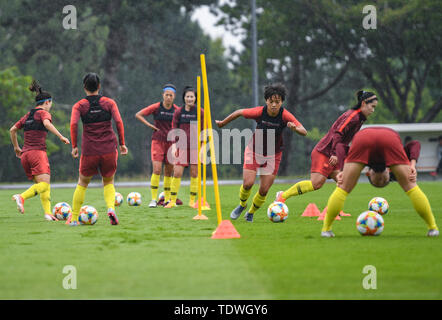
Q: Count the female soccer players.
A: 7